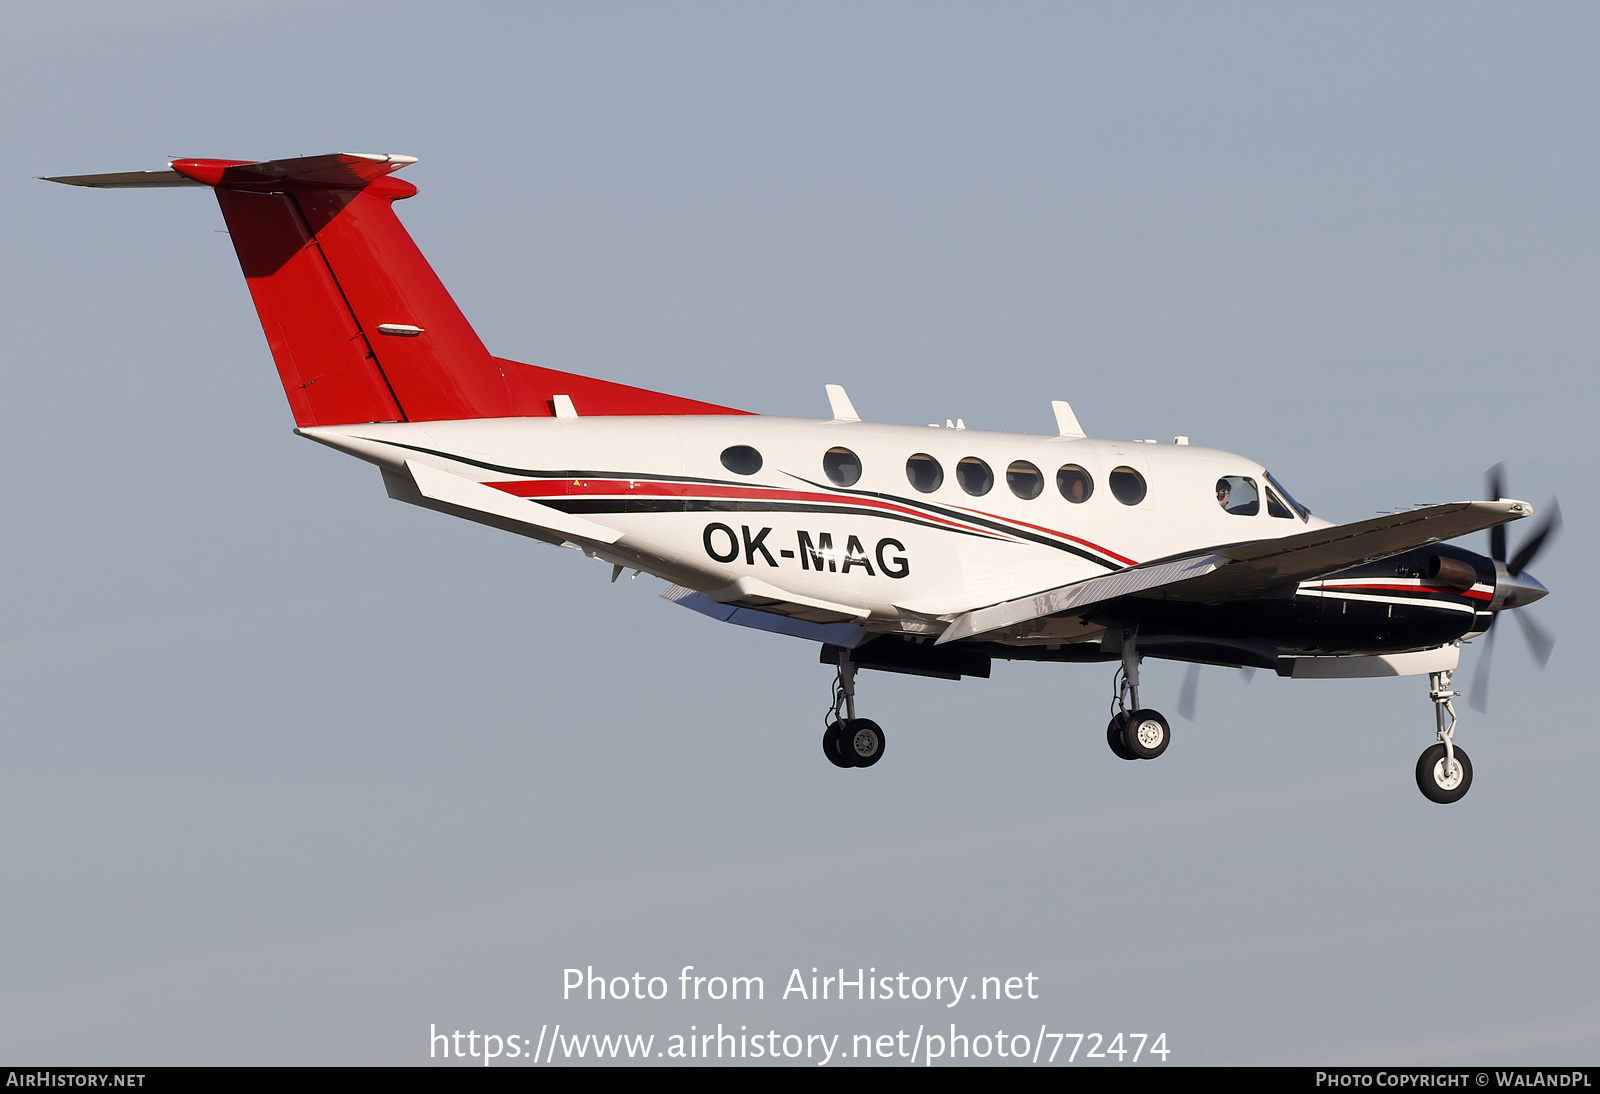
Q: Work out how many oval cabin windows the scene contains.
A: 7